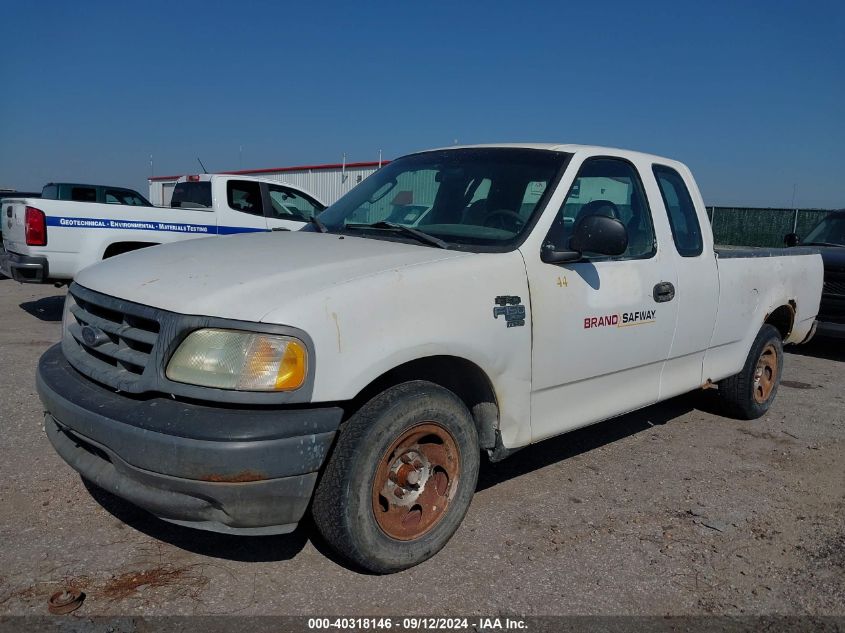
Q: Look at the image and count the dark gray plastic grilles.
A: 1